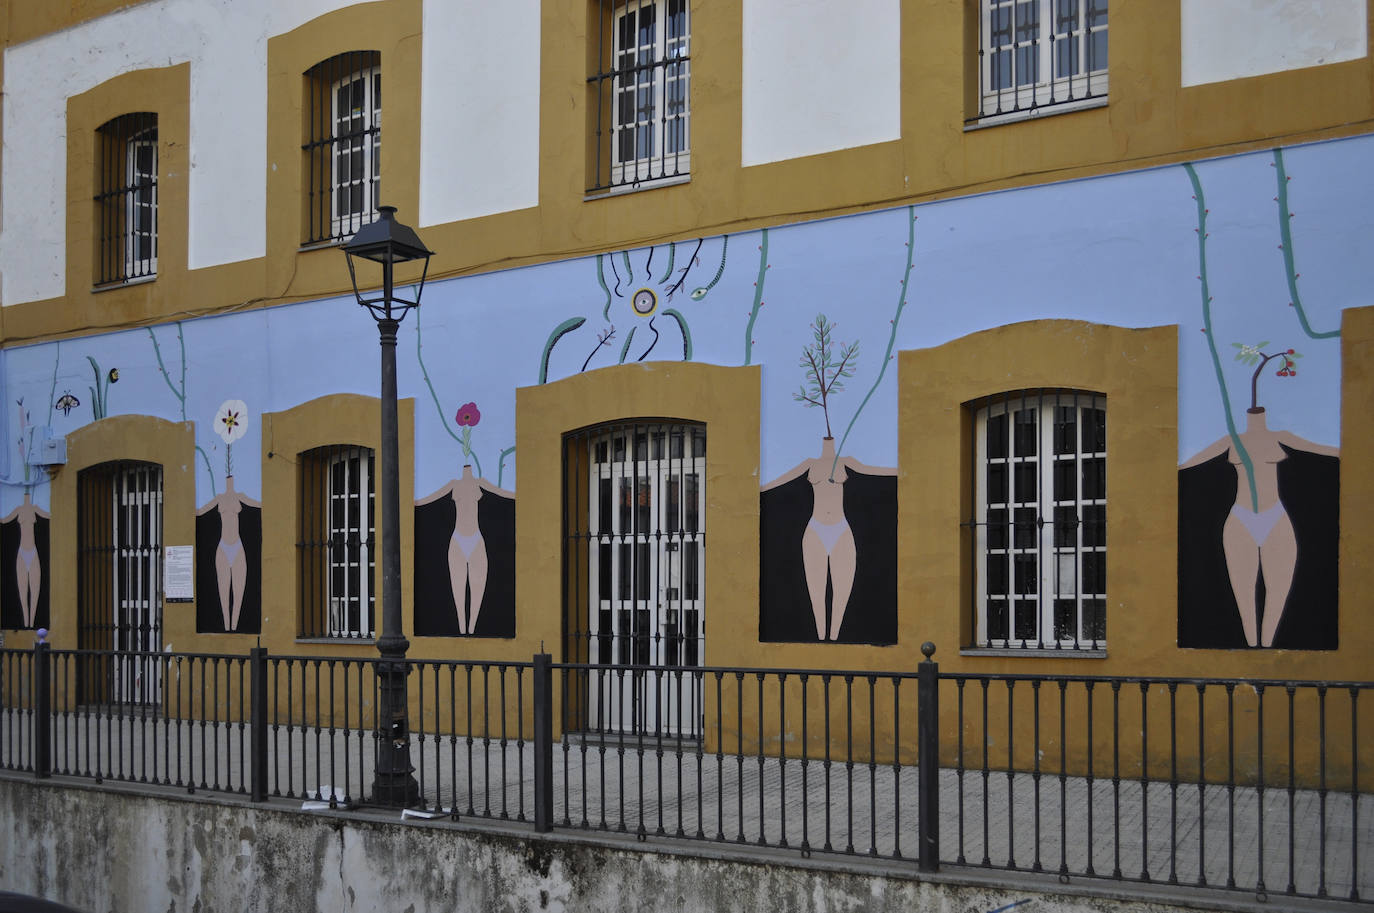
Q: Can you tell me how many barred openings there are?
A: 8